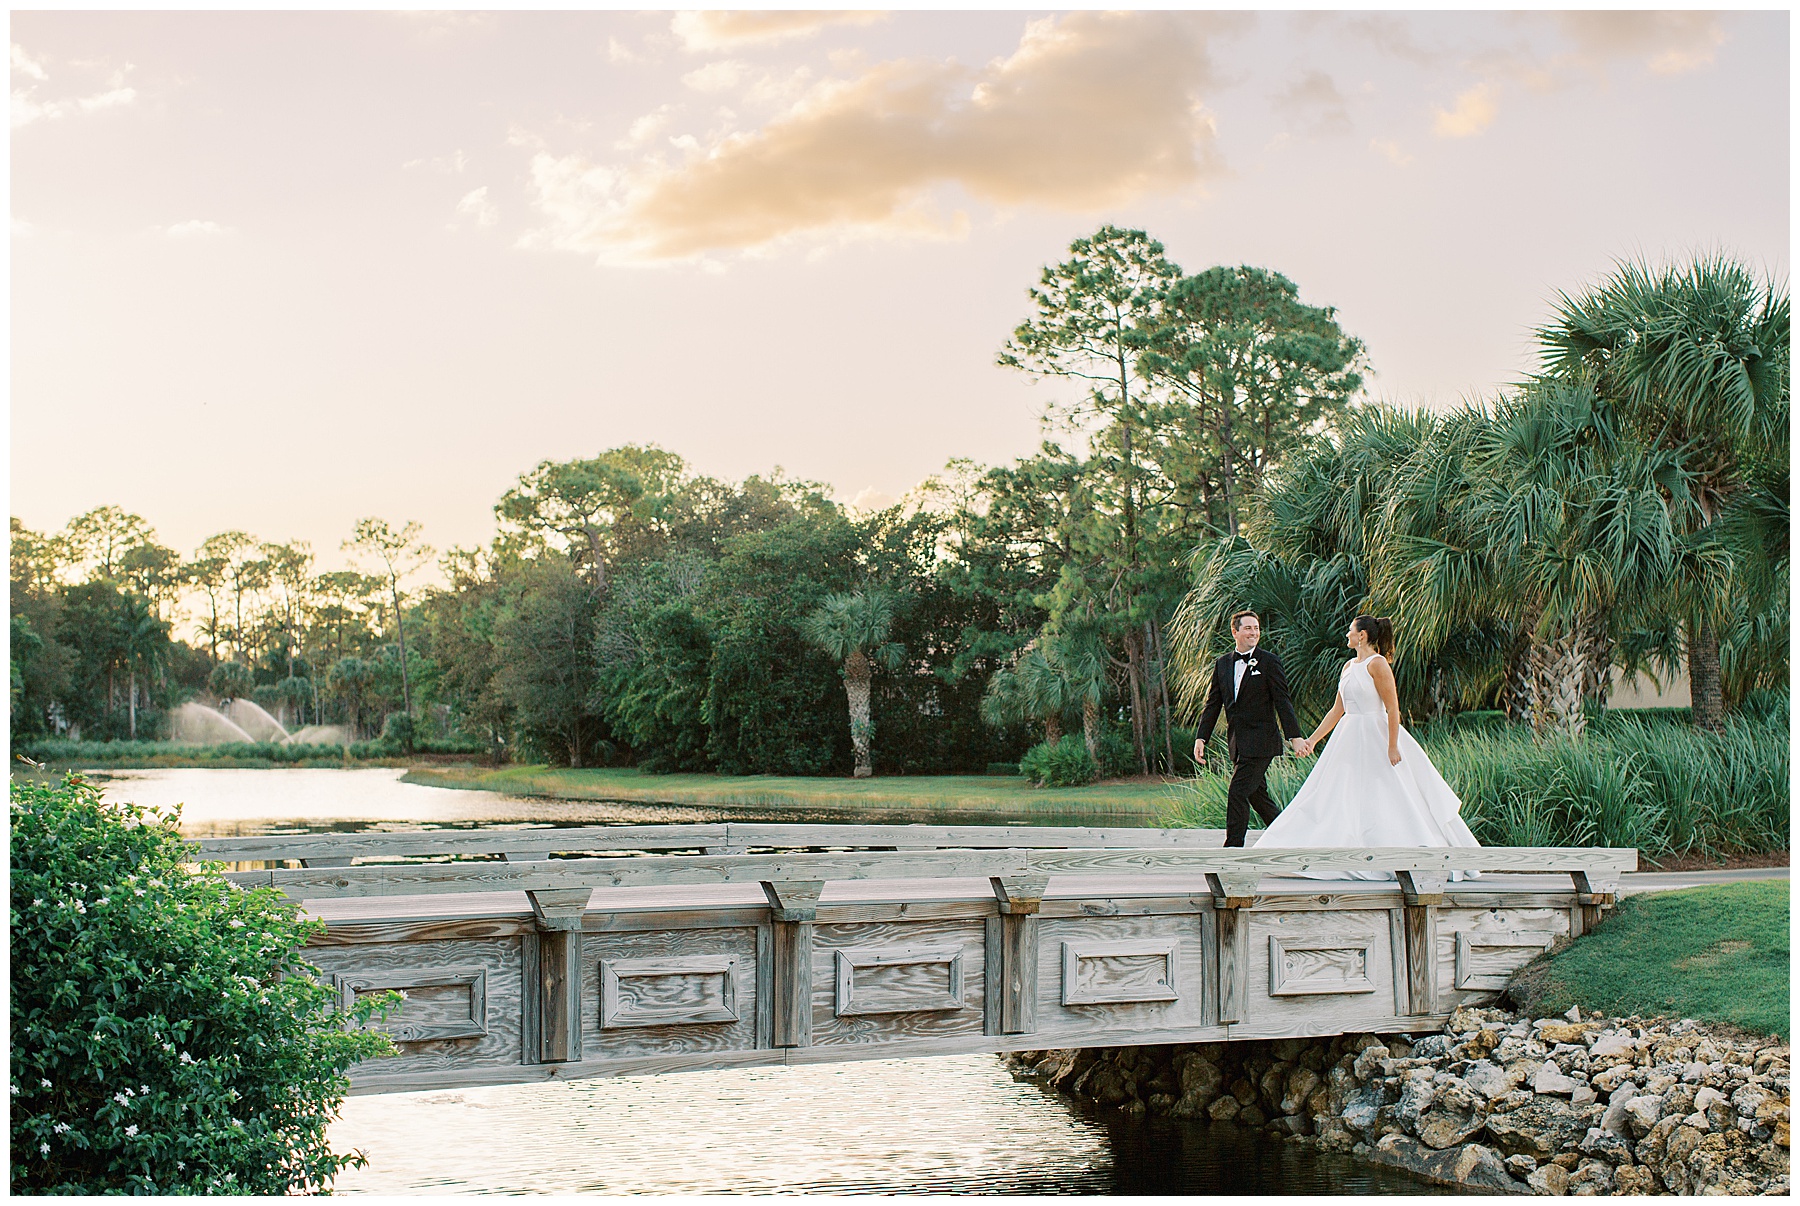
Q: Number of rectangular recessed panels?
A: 6